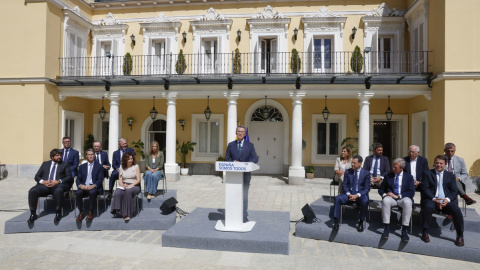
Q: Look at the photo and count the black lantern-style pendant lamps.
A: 6